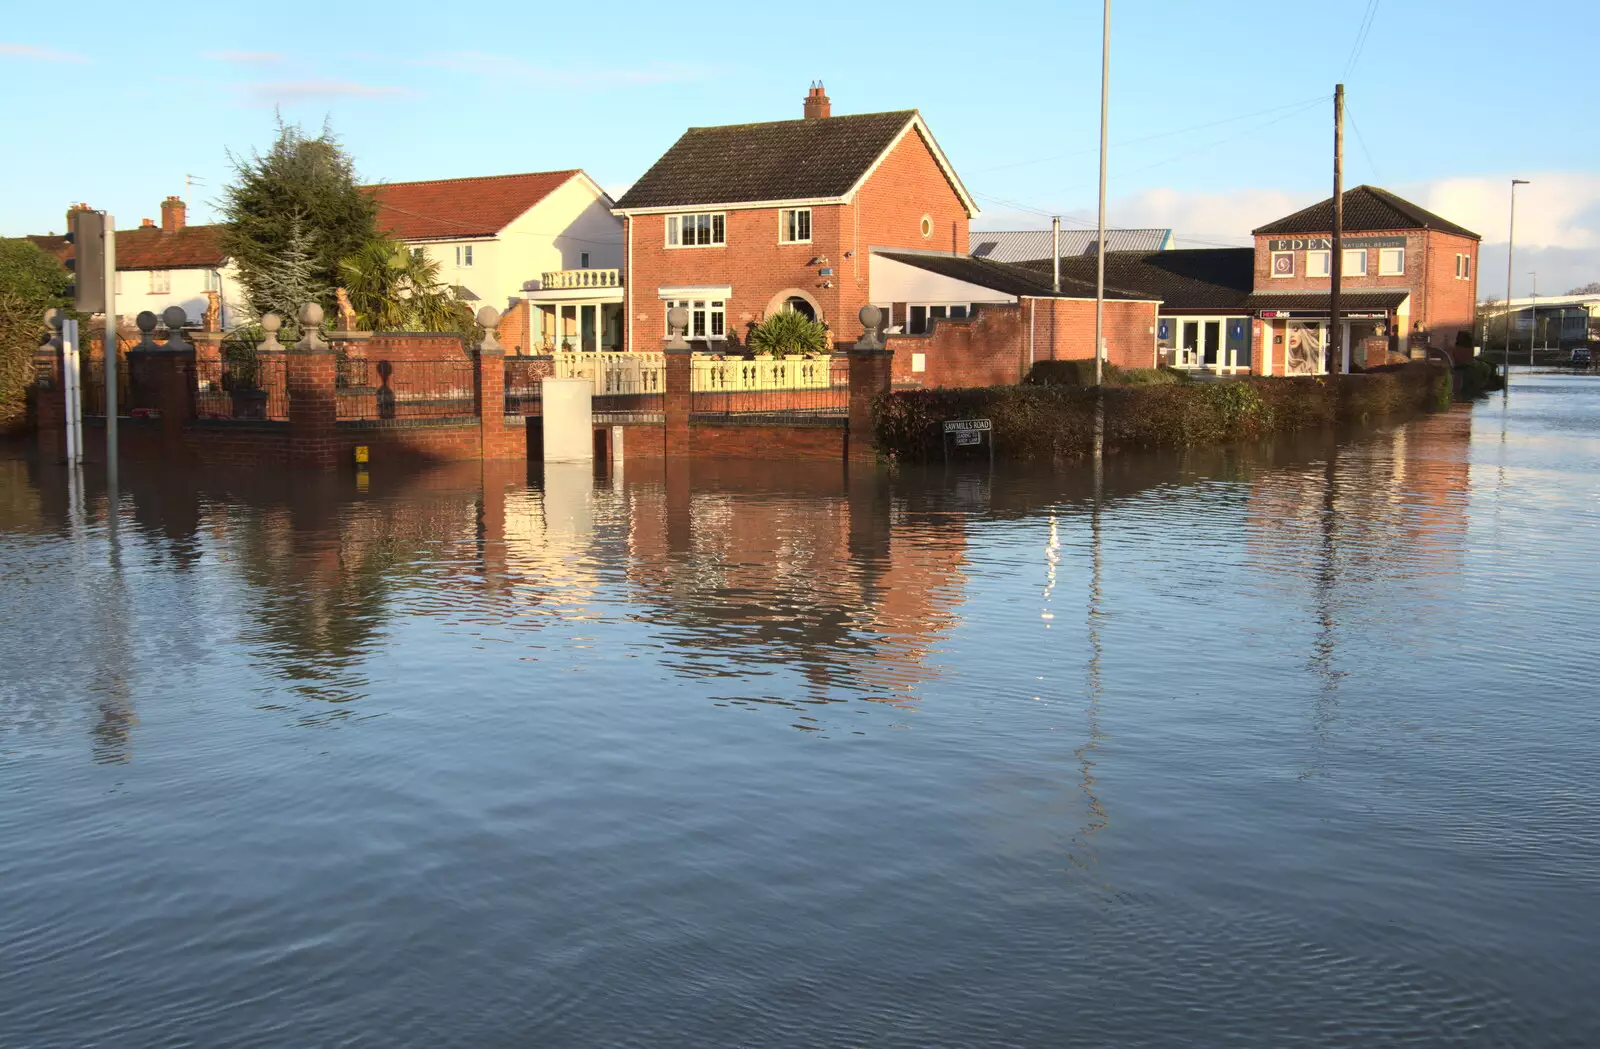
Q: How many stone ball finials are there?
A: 8